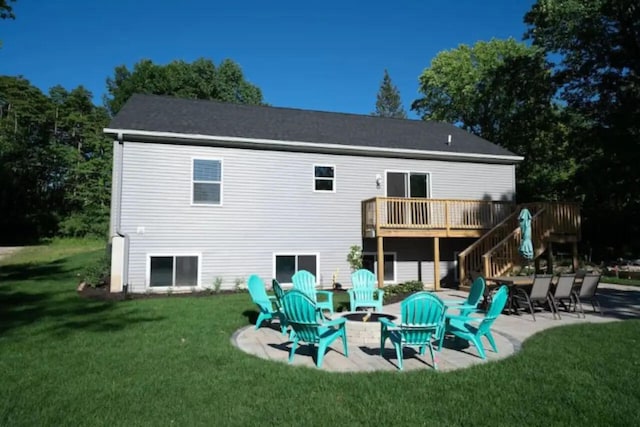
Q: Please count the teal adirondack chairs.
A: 8